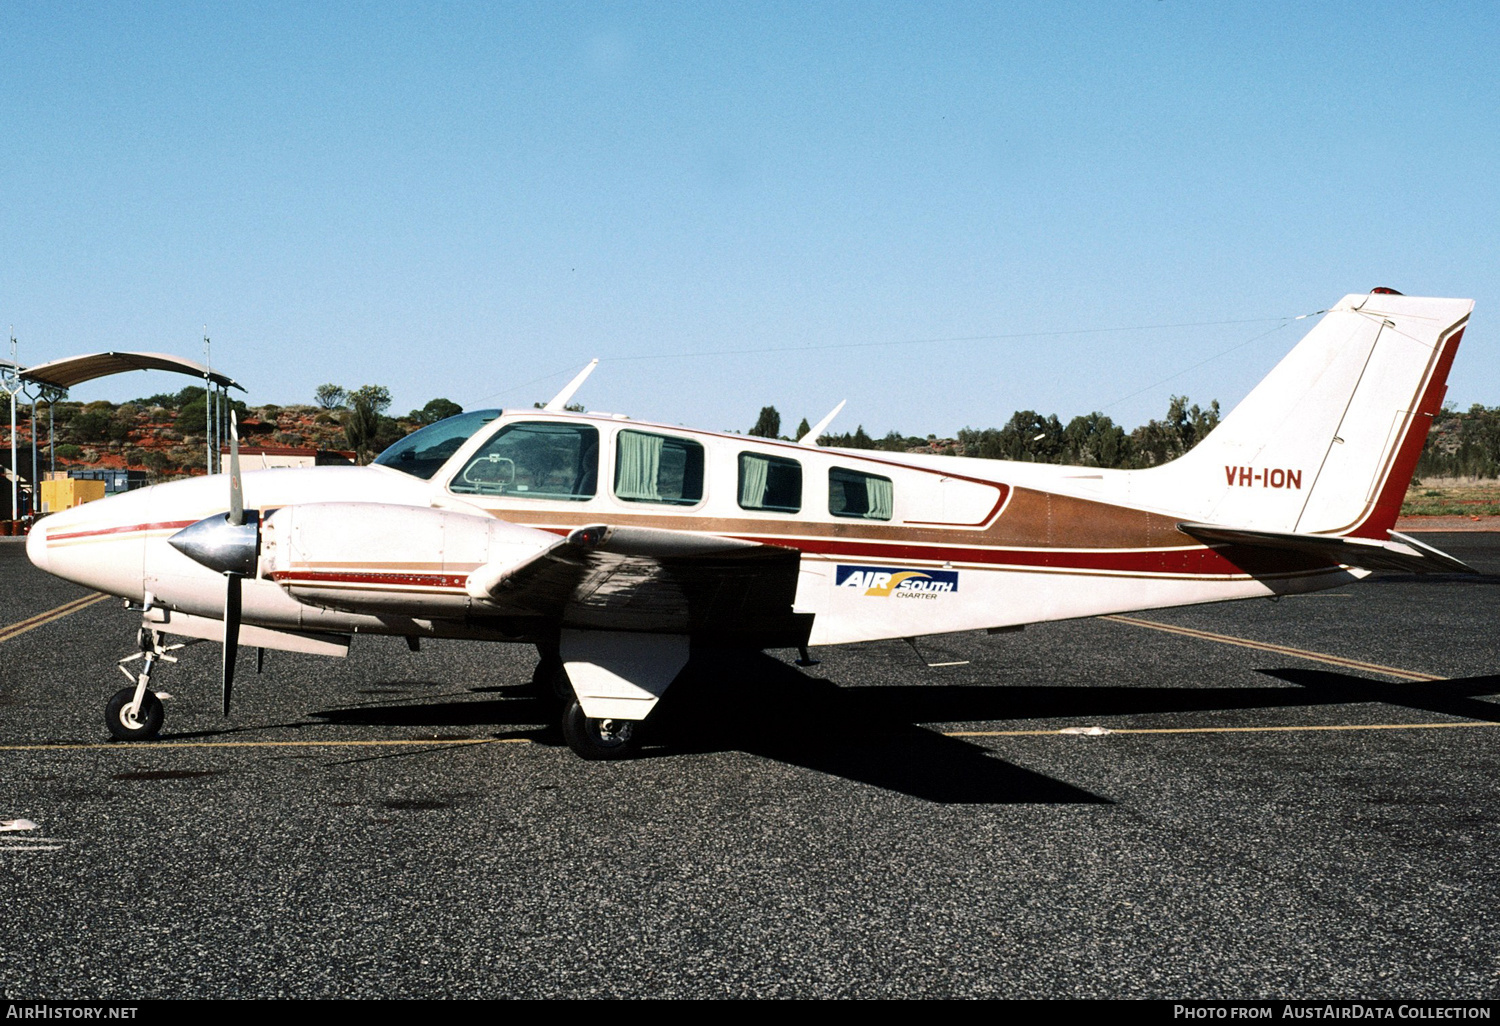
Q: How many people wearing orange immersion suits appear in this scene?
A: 0